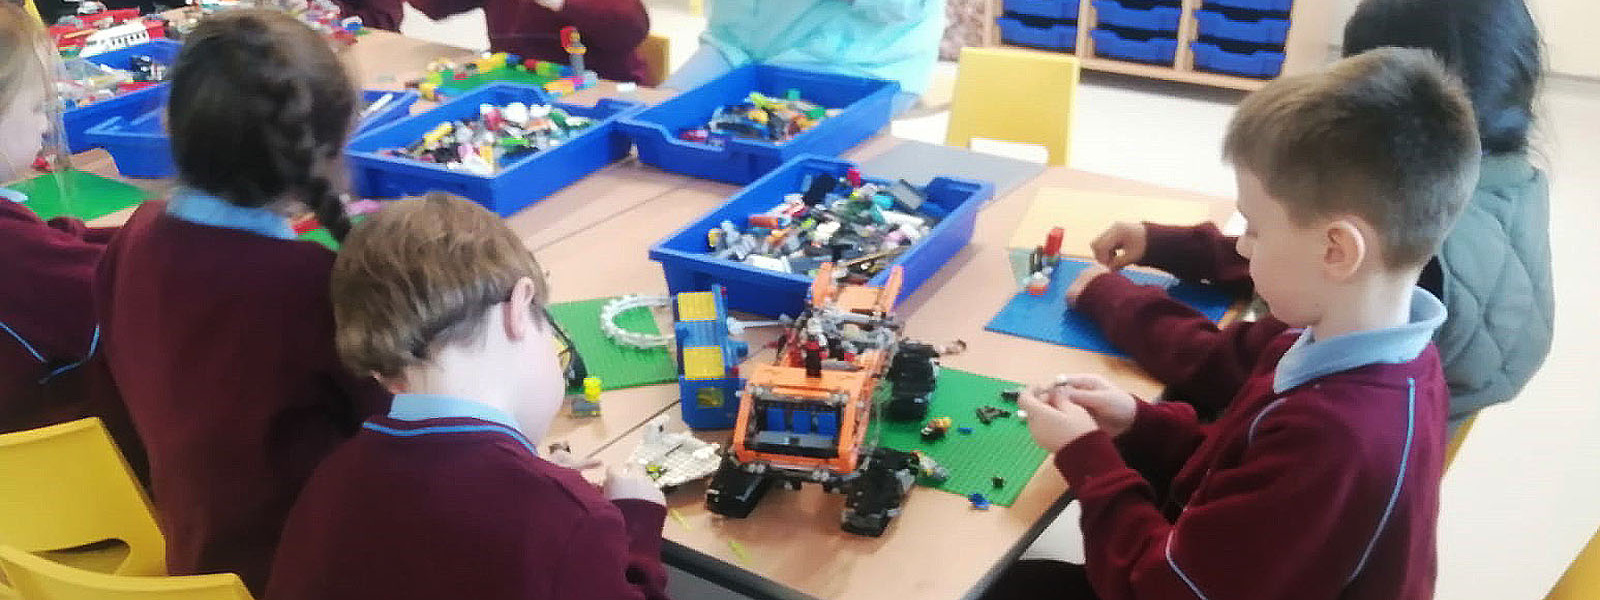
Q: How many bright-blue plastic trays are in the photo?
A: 12